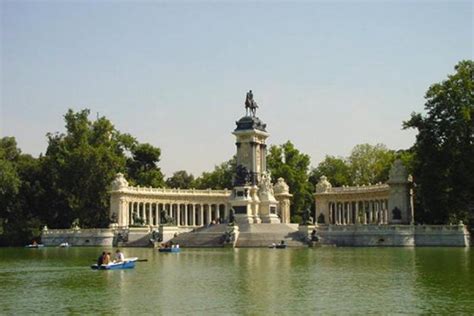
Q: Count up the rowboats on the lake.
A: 5